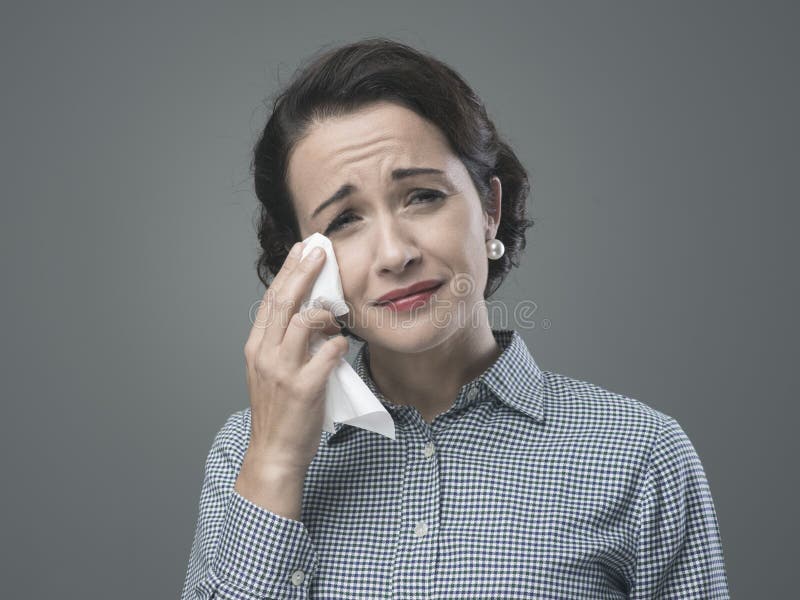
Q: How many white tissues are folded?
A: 1